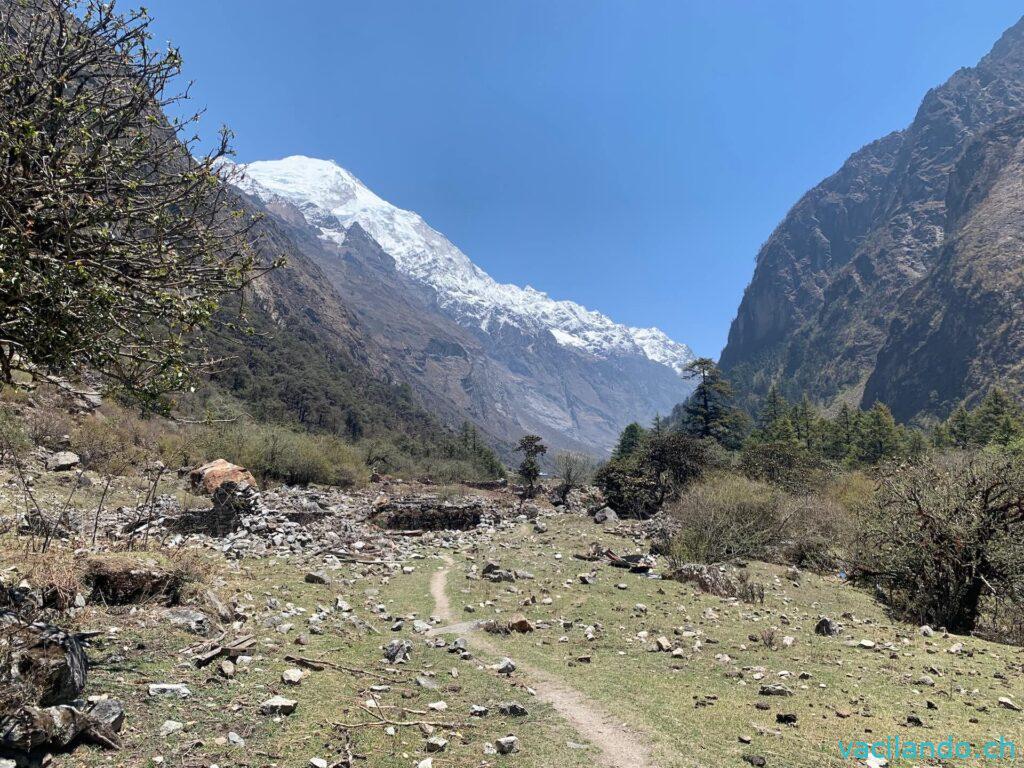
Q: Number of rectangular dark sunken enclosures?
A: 1